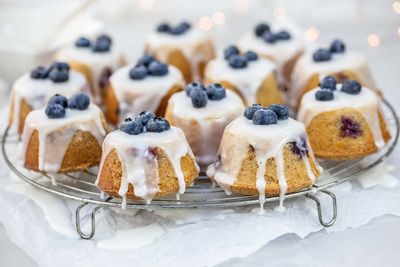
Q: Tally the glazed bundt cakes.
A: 12